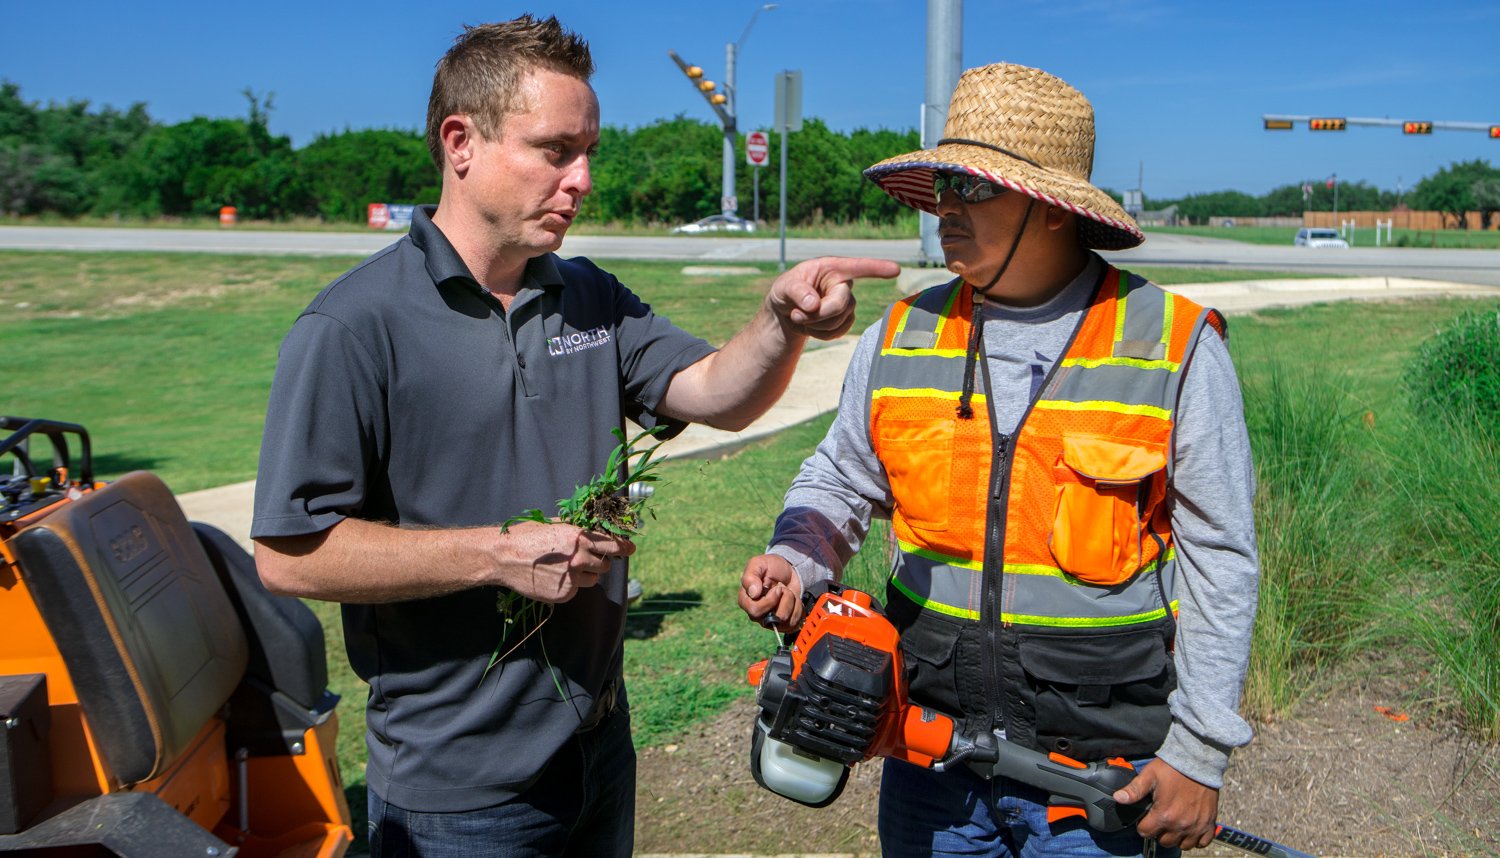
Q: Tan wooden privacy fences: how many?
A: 1